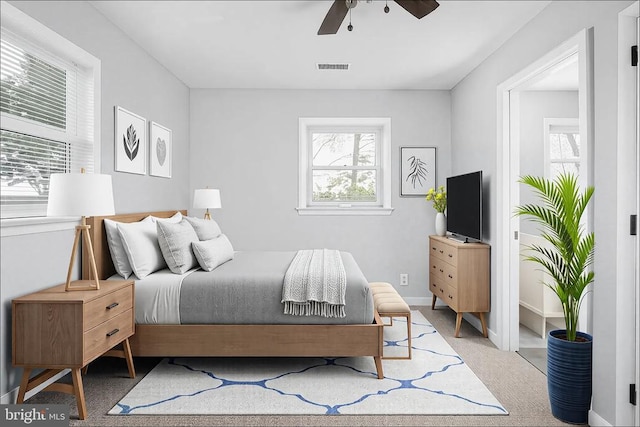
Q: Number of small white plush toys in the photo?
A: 0